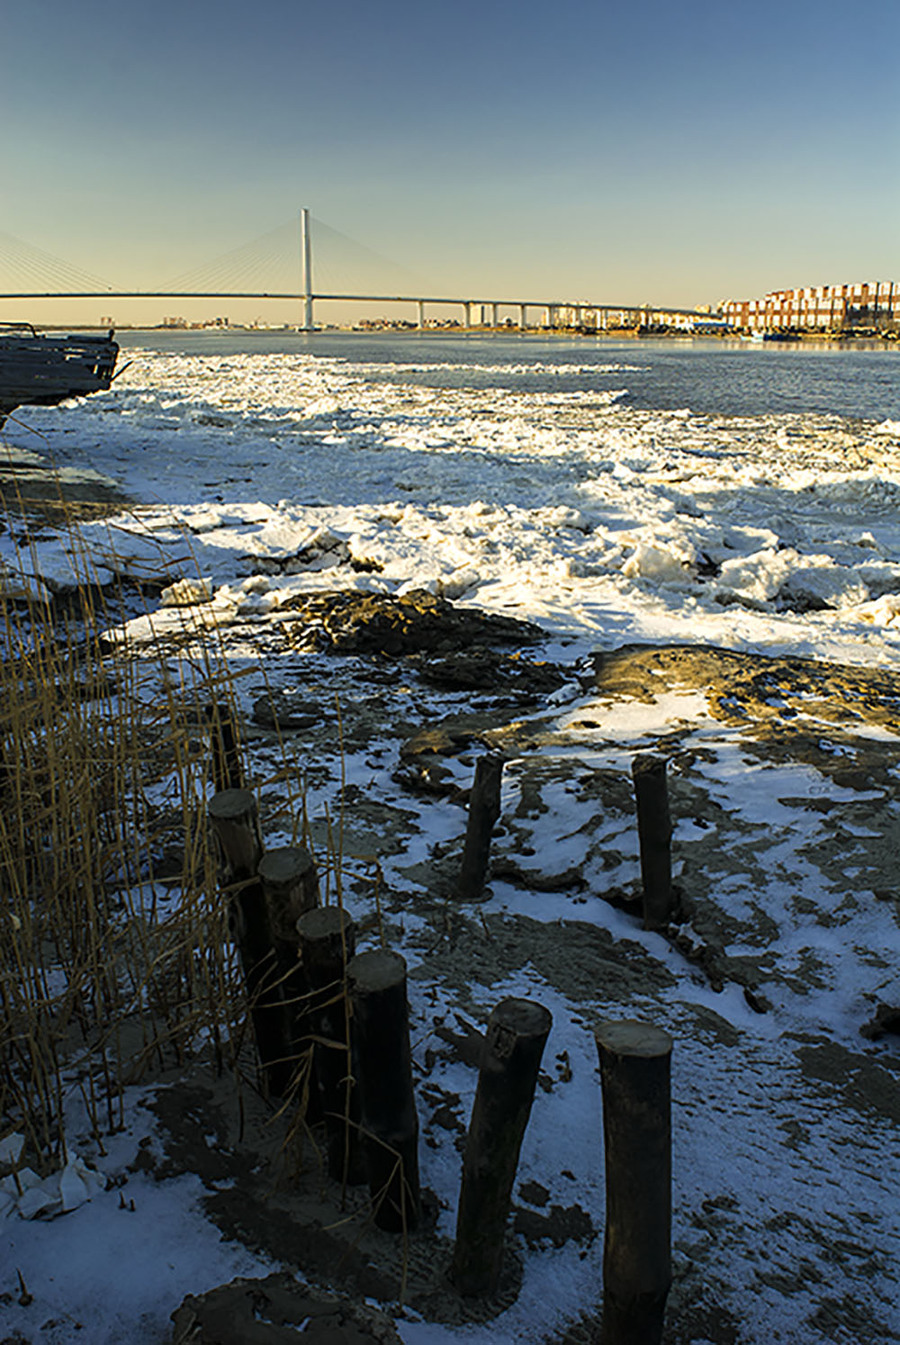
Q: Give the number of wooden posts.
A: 9